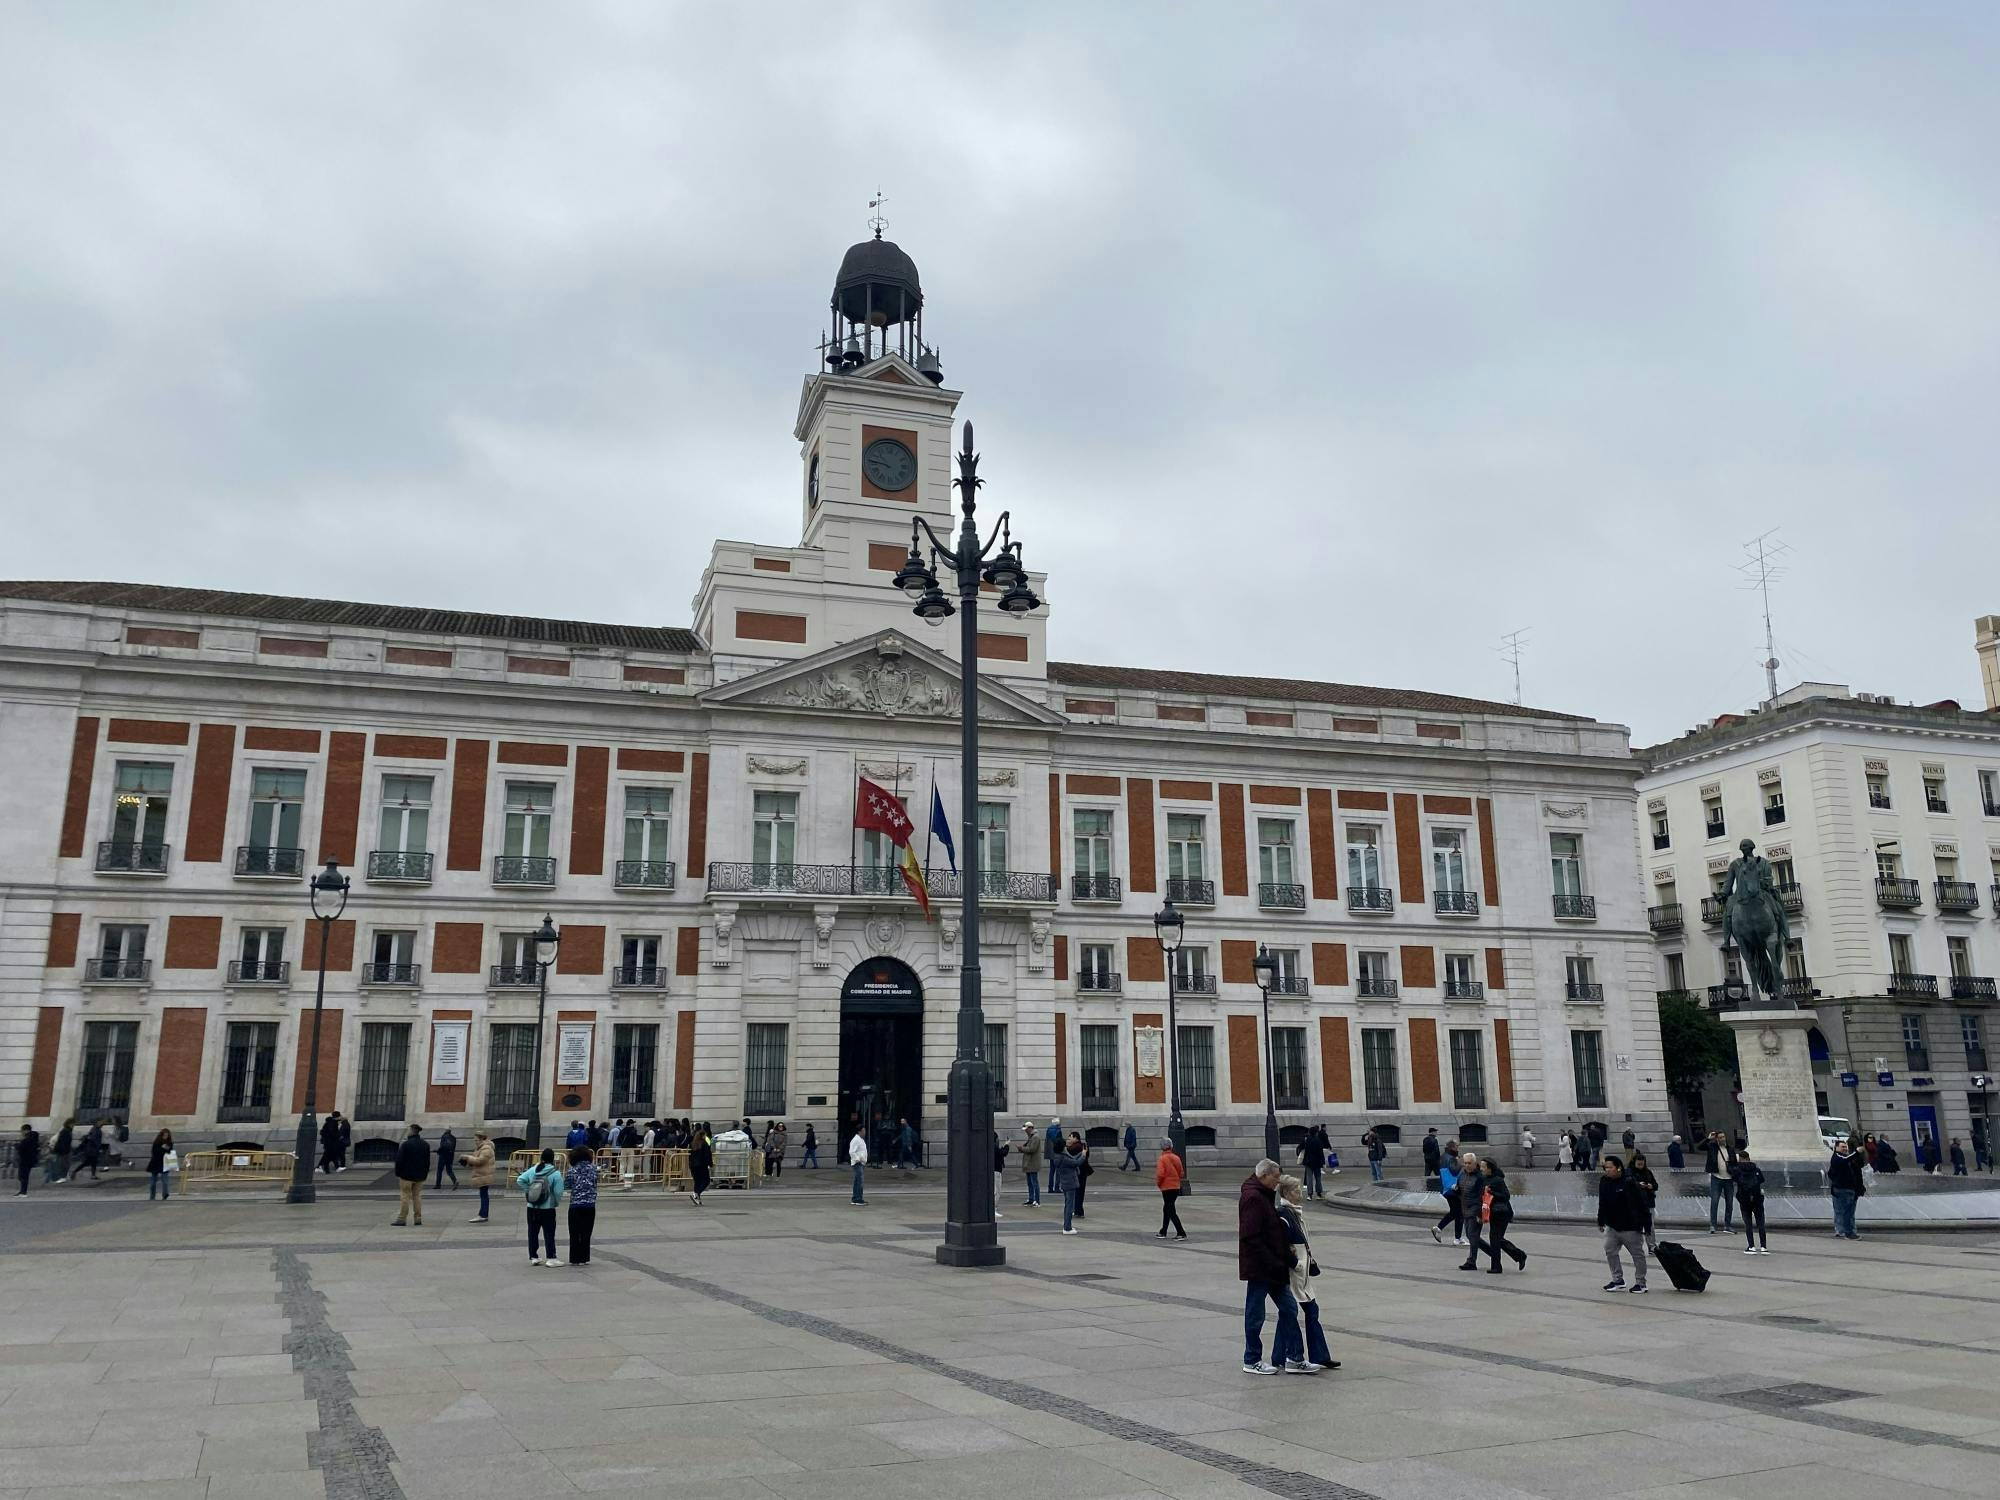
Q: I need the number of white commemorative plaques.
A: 3